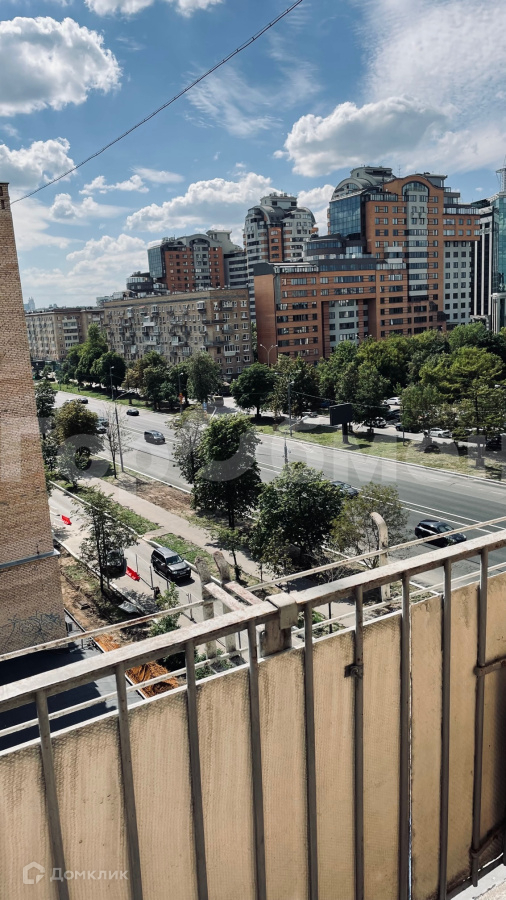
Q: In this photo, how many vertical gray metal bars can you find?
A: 9